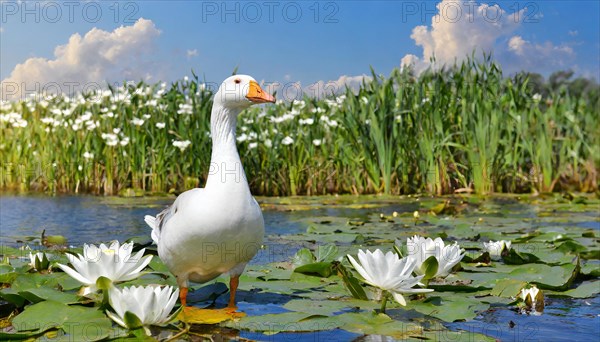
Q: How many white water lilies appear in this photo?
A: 7